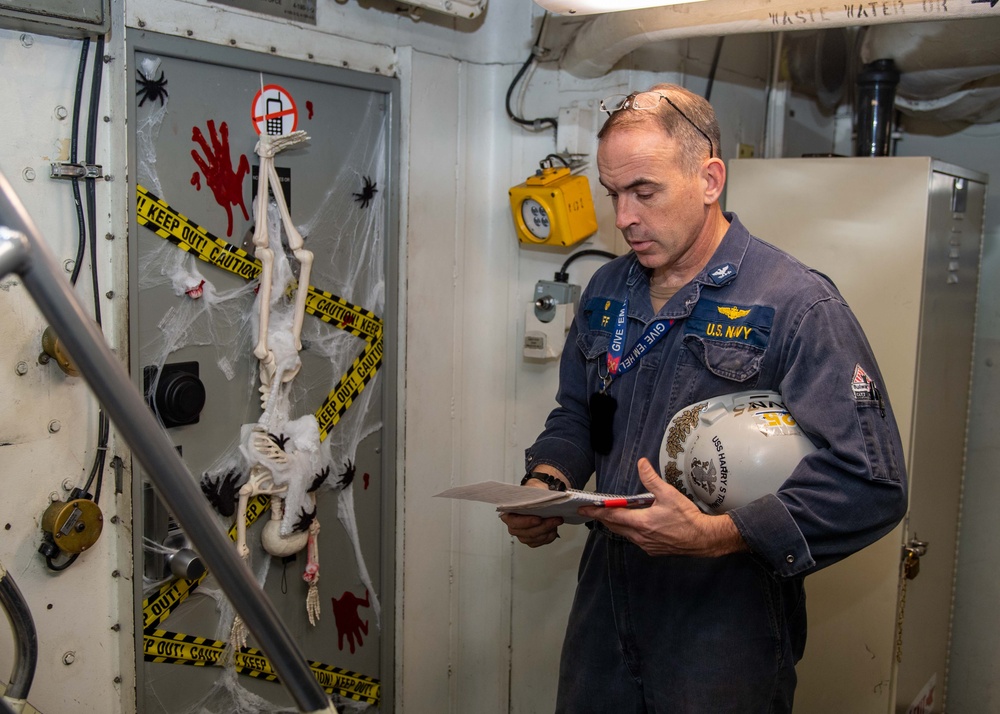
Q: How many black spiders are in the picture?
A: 7